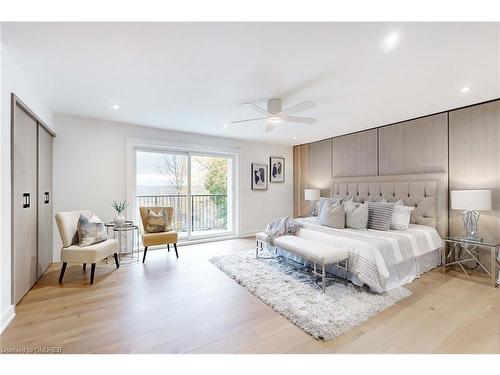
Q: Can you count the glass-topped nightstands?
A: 1